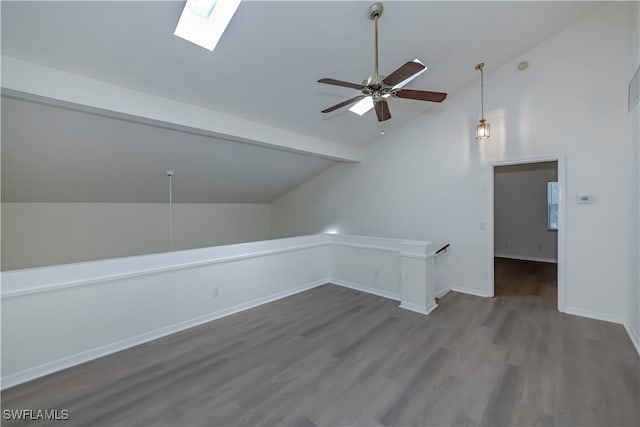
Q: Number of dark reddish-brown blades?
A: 5